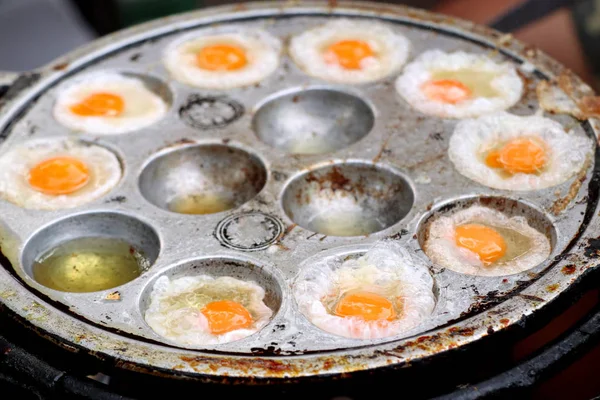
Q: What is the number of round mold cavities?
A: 13